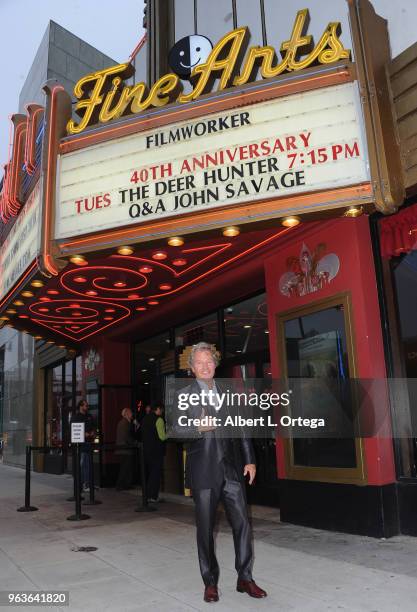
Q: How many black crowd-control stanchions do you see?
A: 5